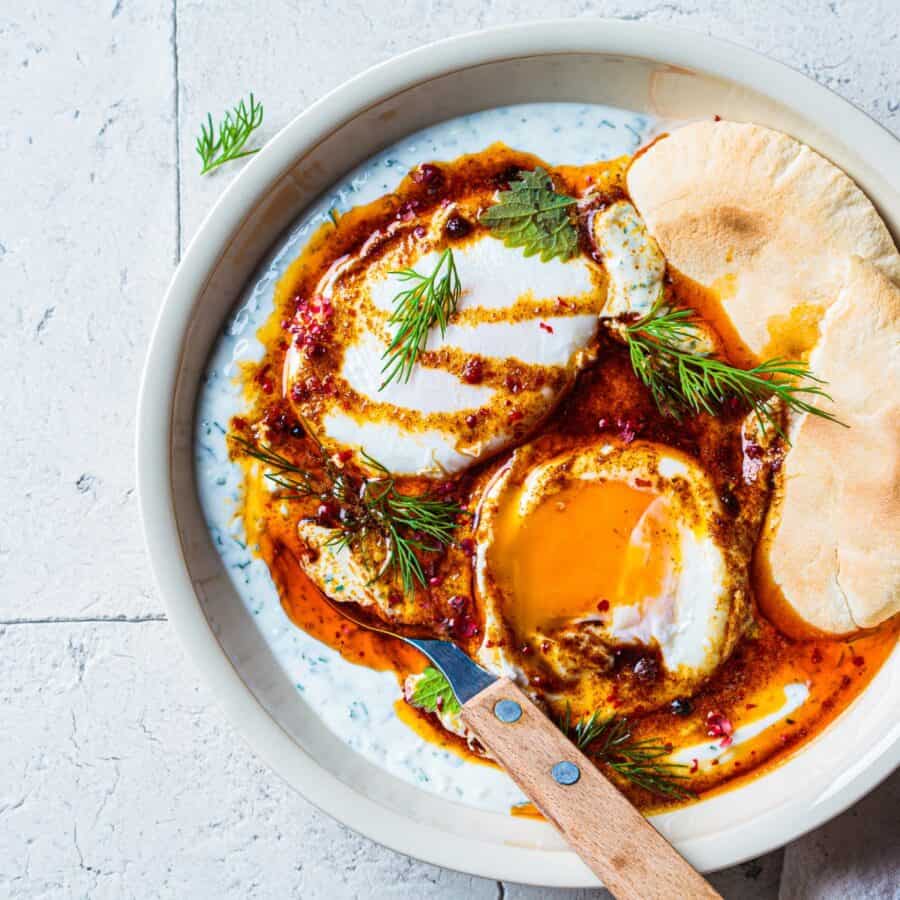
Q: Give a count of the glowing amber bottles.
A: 0